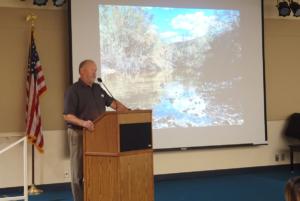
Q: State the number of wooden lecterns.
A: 1